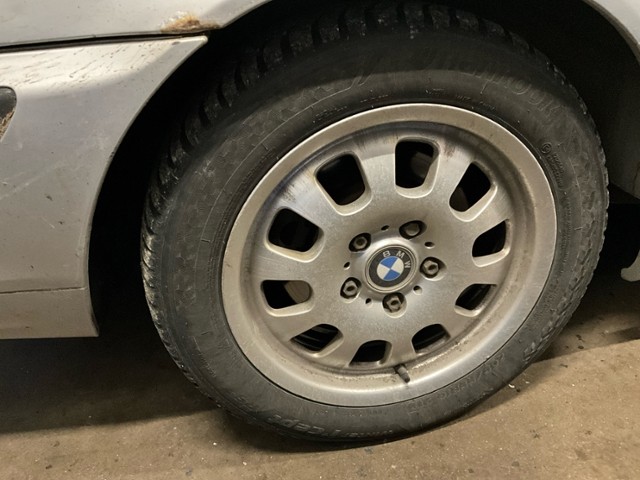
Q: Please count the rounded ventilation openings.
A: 10